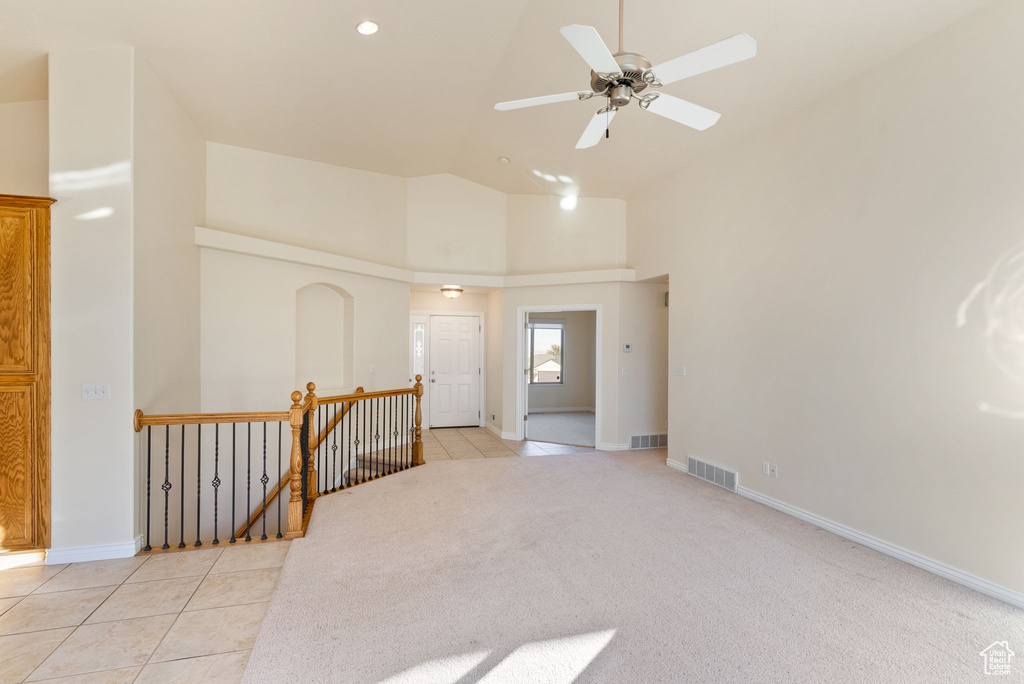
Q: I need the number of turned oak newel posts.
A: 3